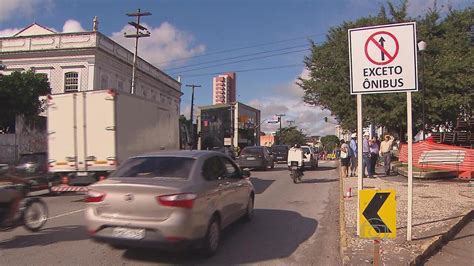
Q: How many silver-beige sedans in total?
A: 1